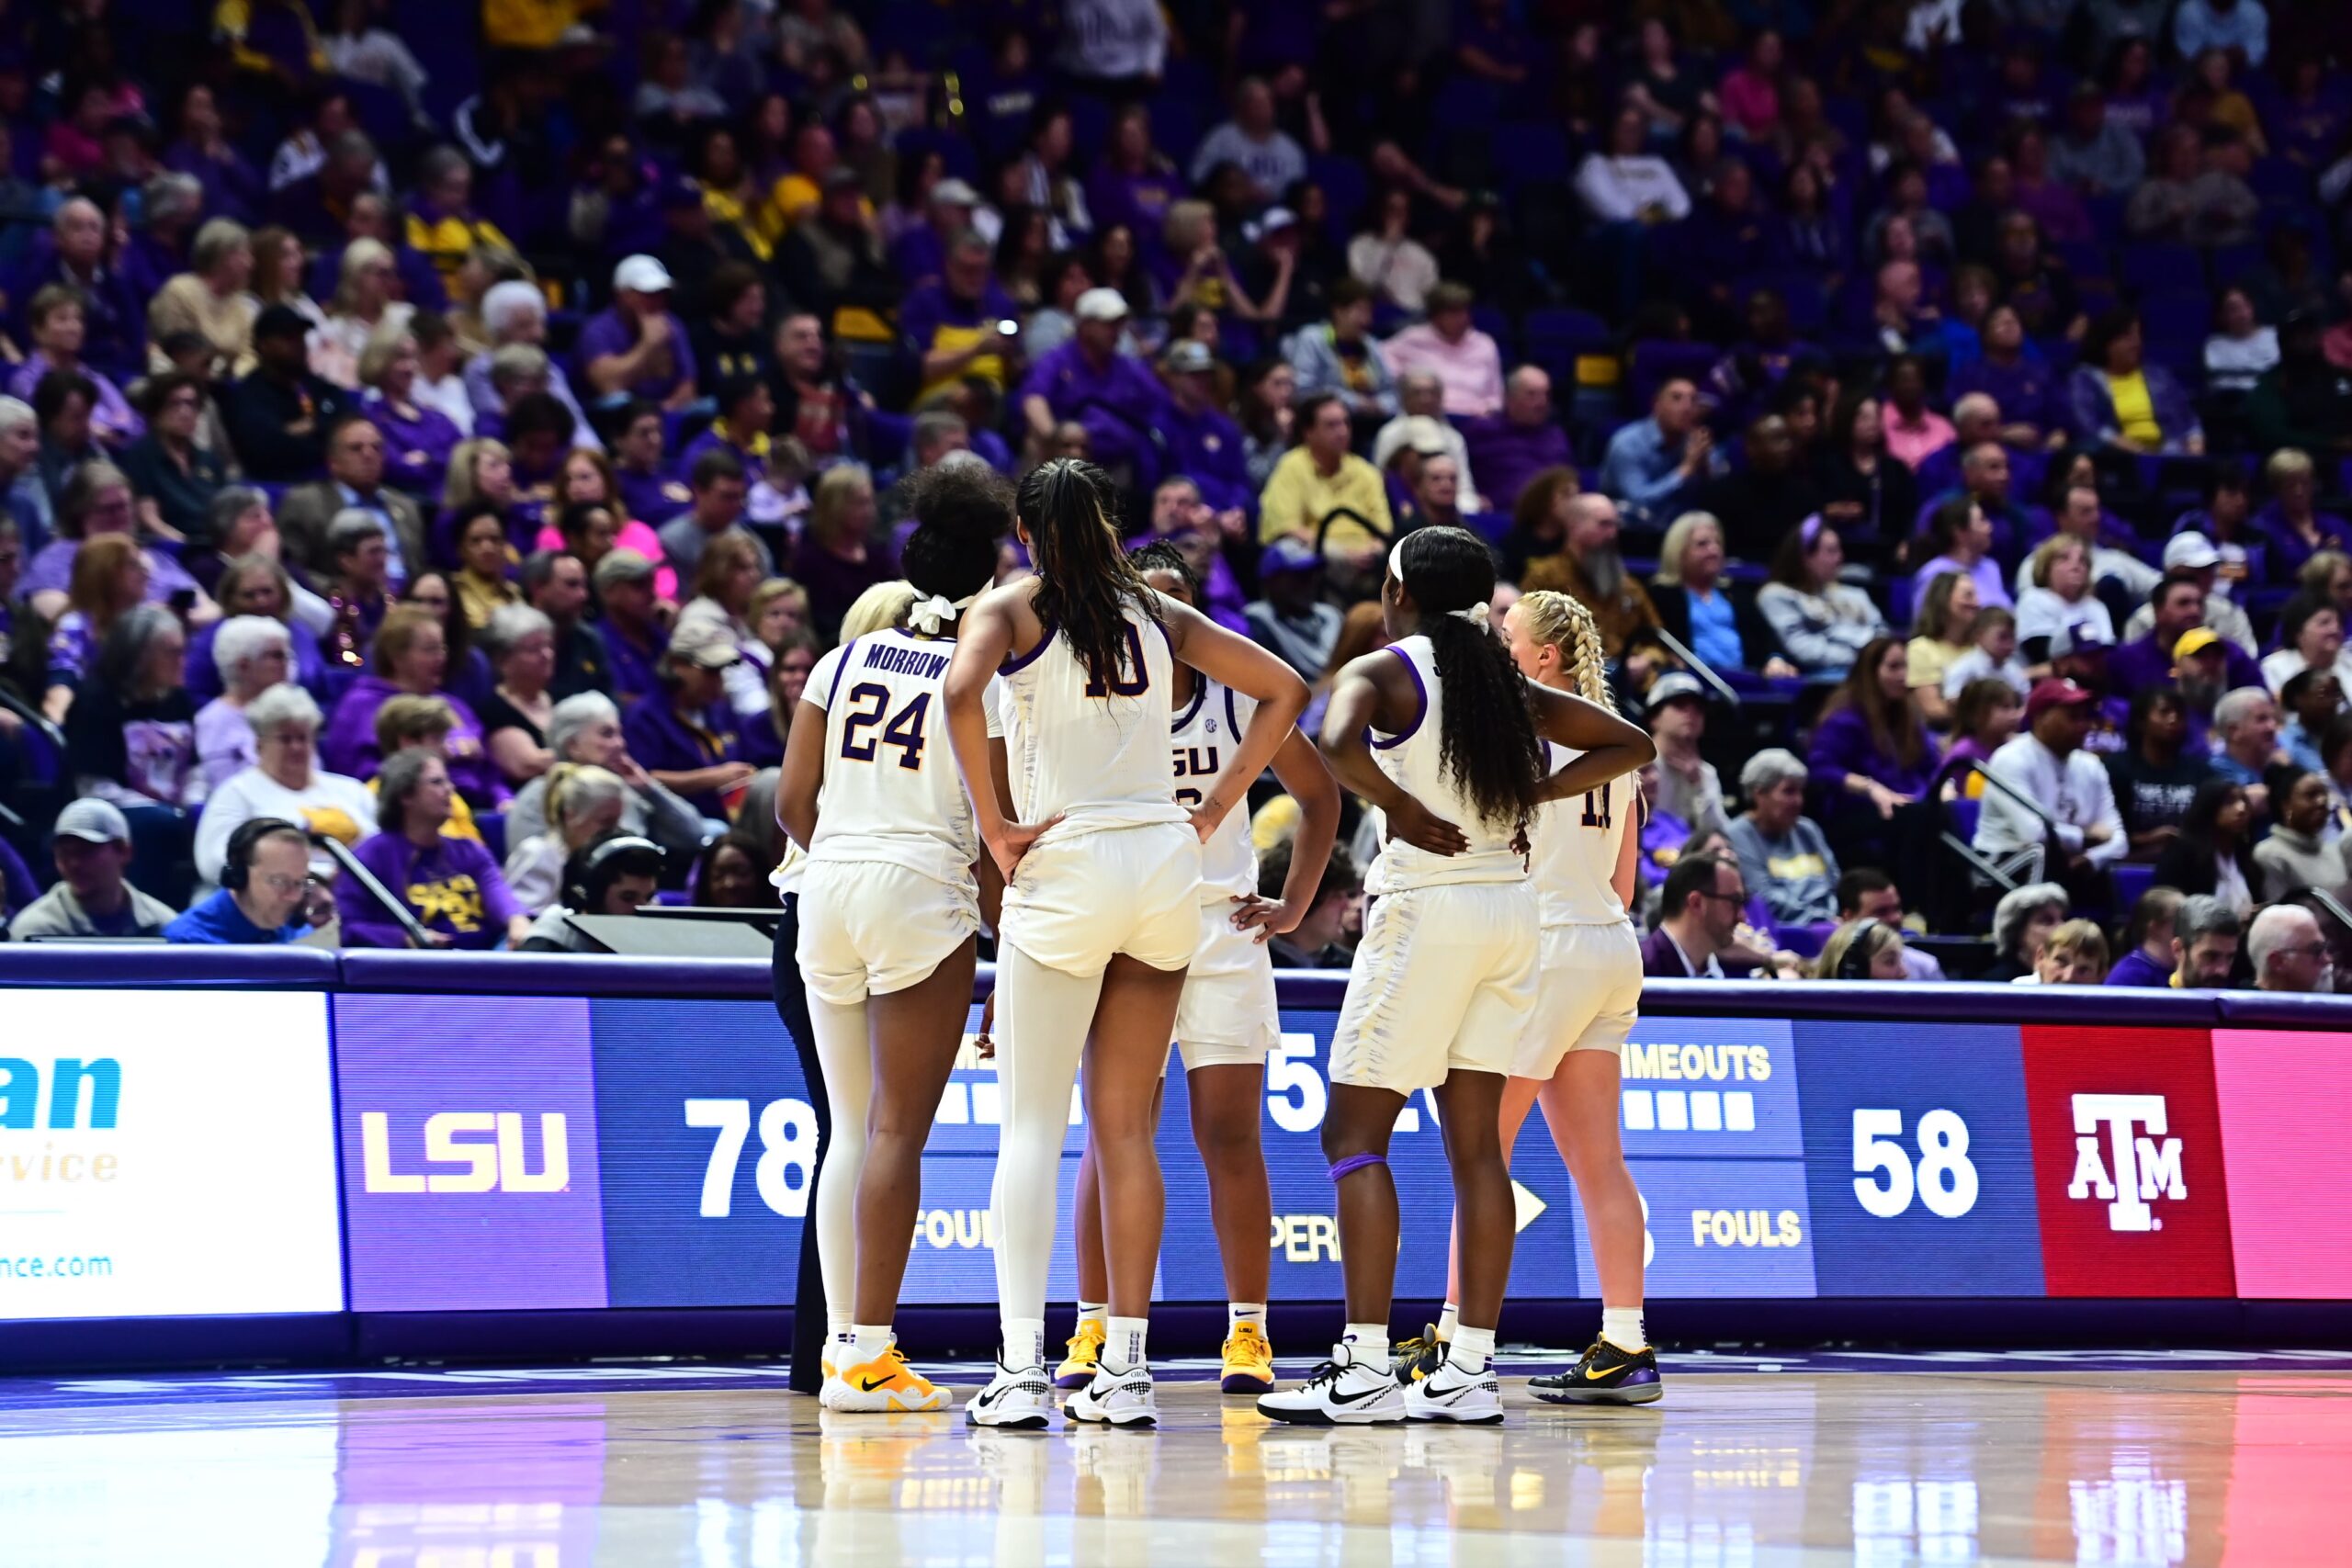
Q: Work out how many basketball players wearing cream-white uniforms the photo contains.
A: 5